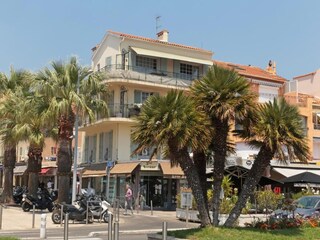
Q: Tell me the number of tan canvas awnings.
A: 3